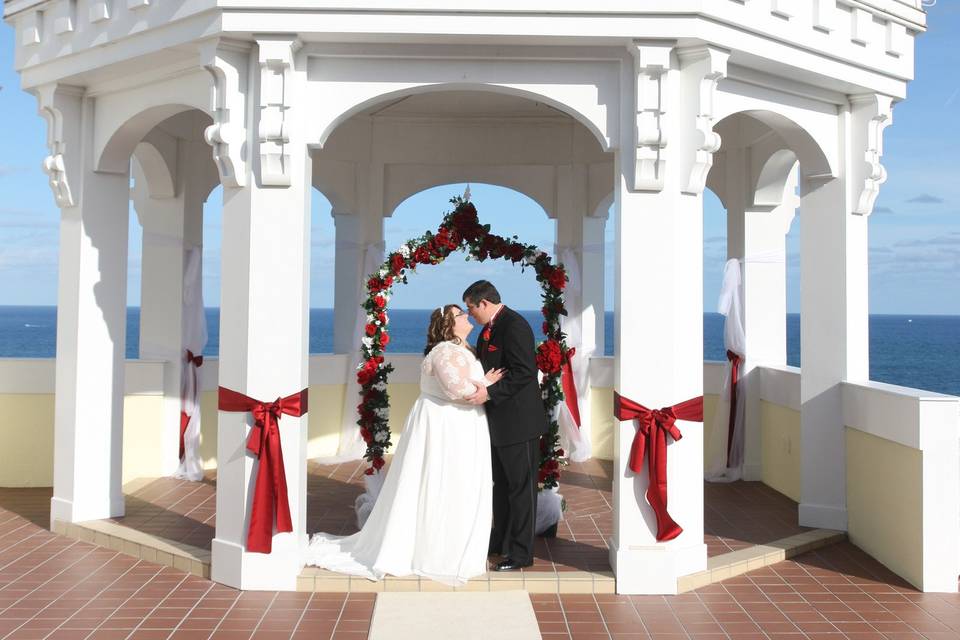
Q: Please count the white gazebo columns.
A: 8